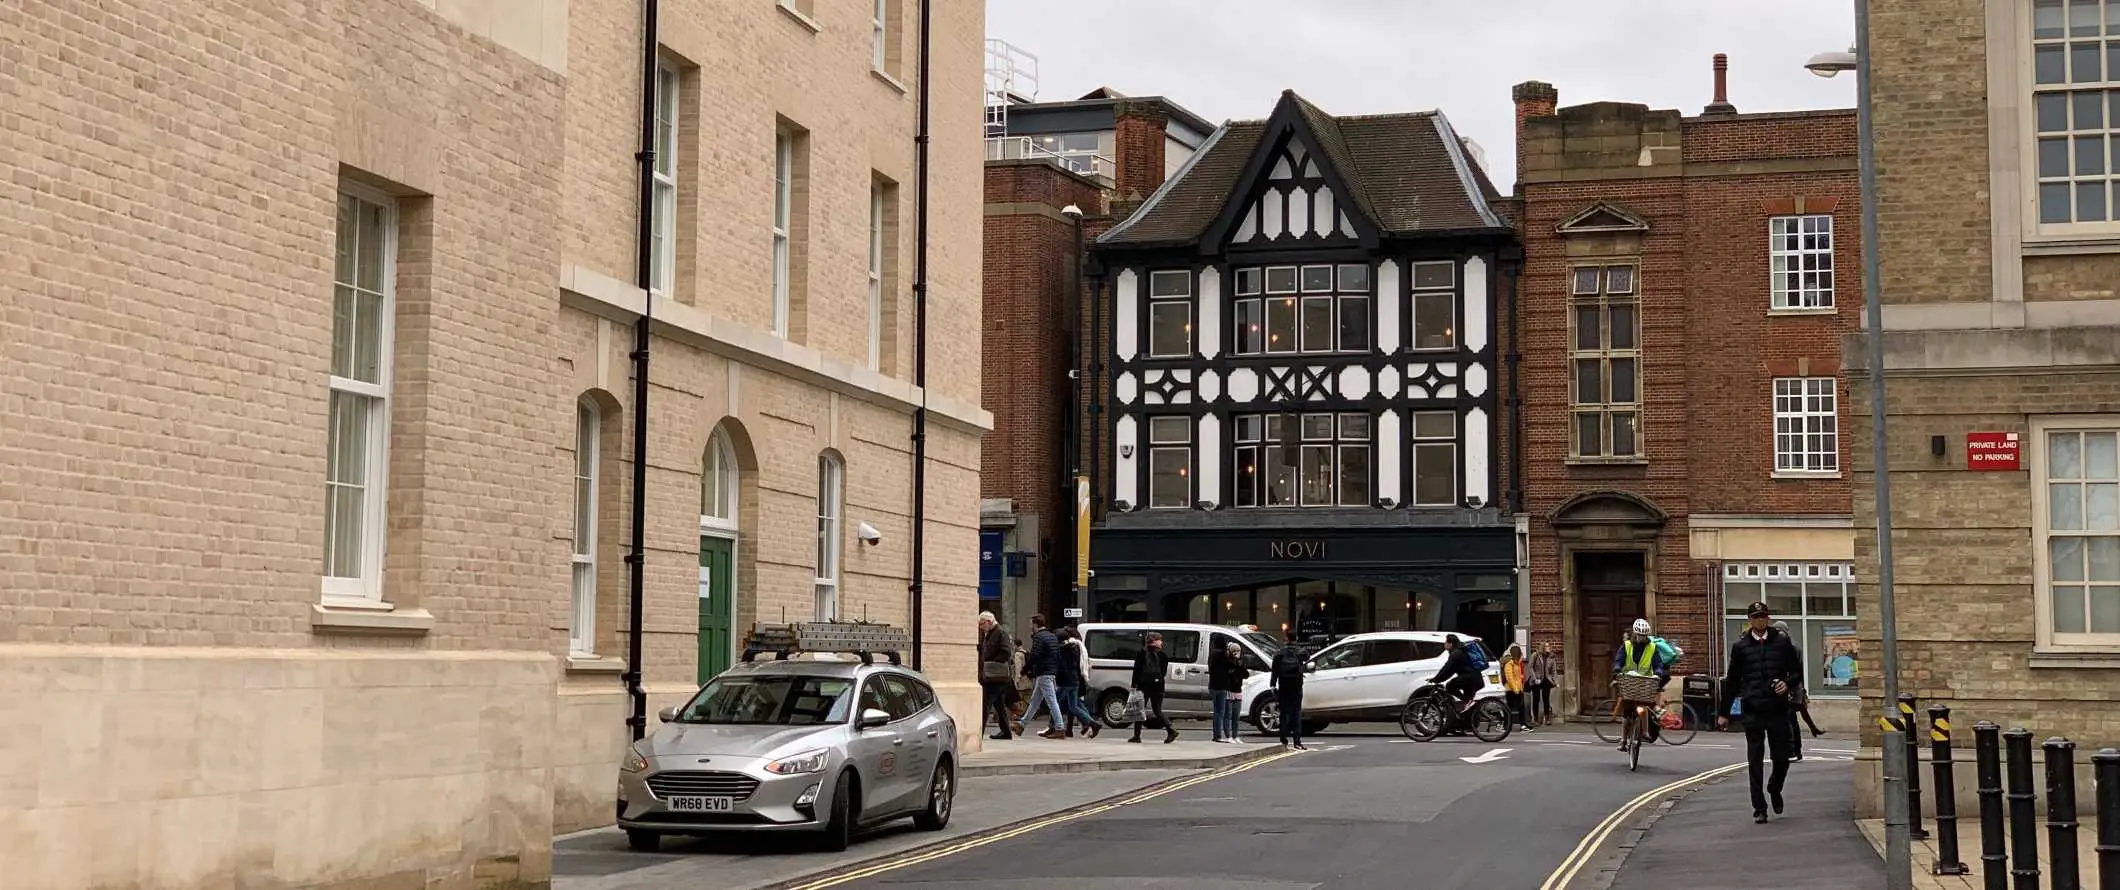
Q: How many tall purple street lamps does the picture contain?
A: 0